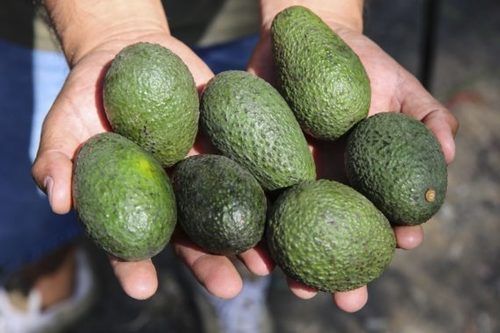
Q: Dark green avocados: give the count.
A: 2